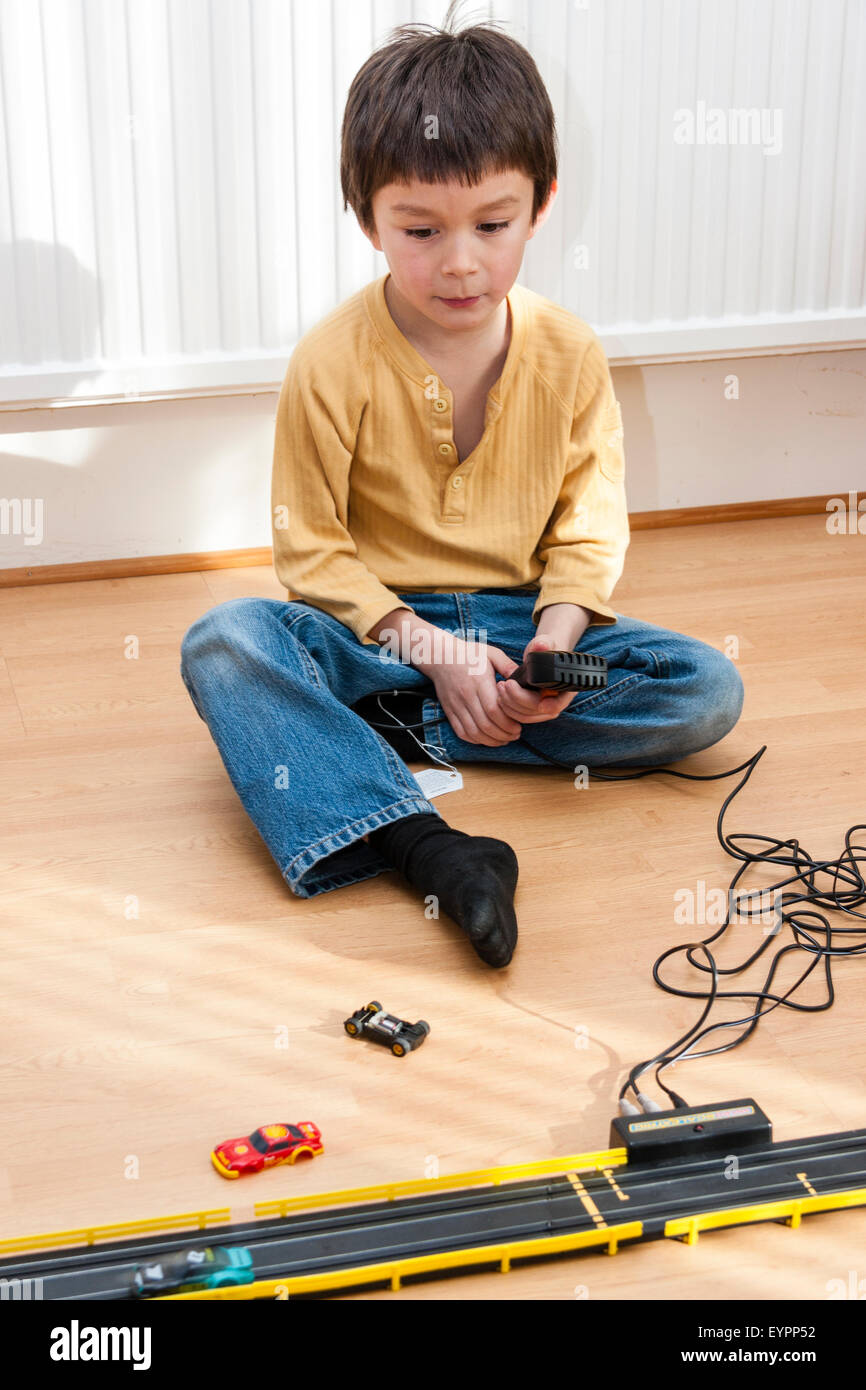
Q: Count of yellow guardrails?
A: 4